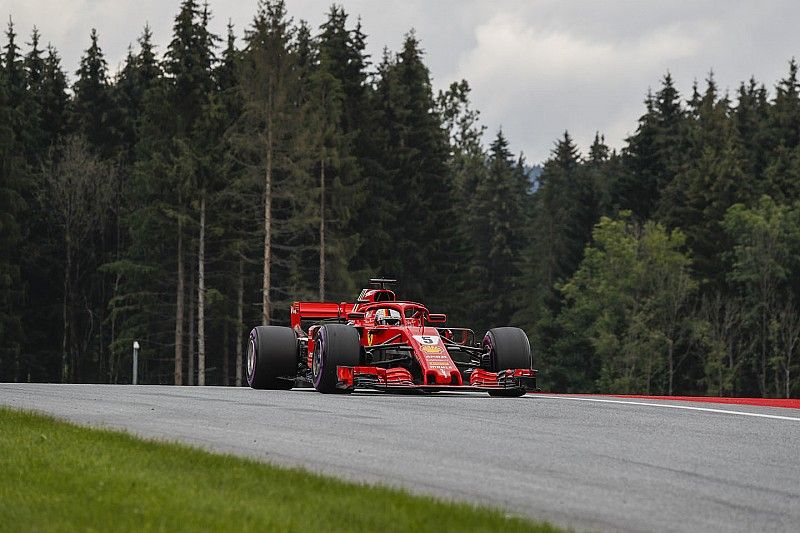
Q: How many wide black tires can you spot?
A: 3